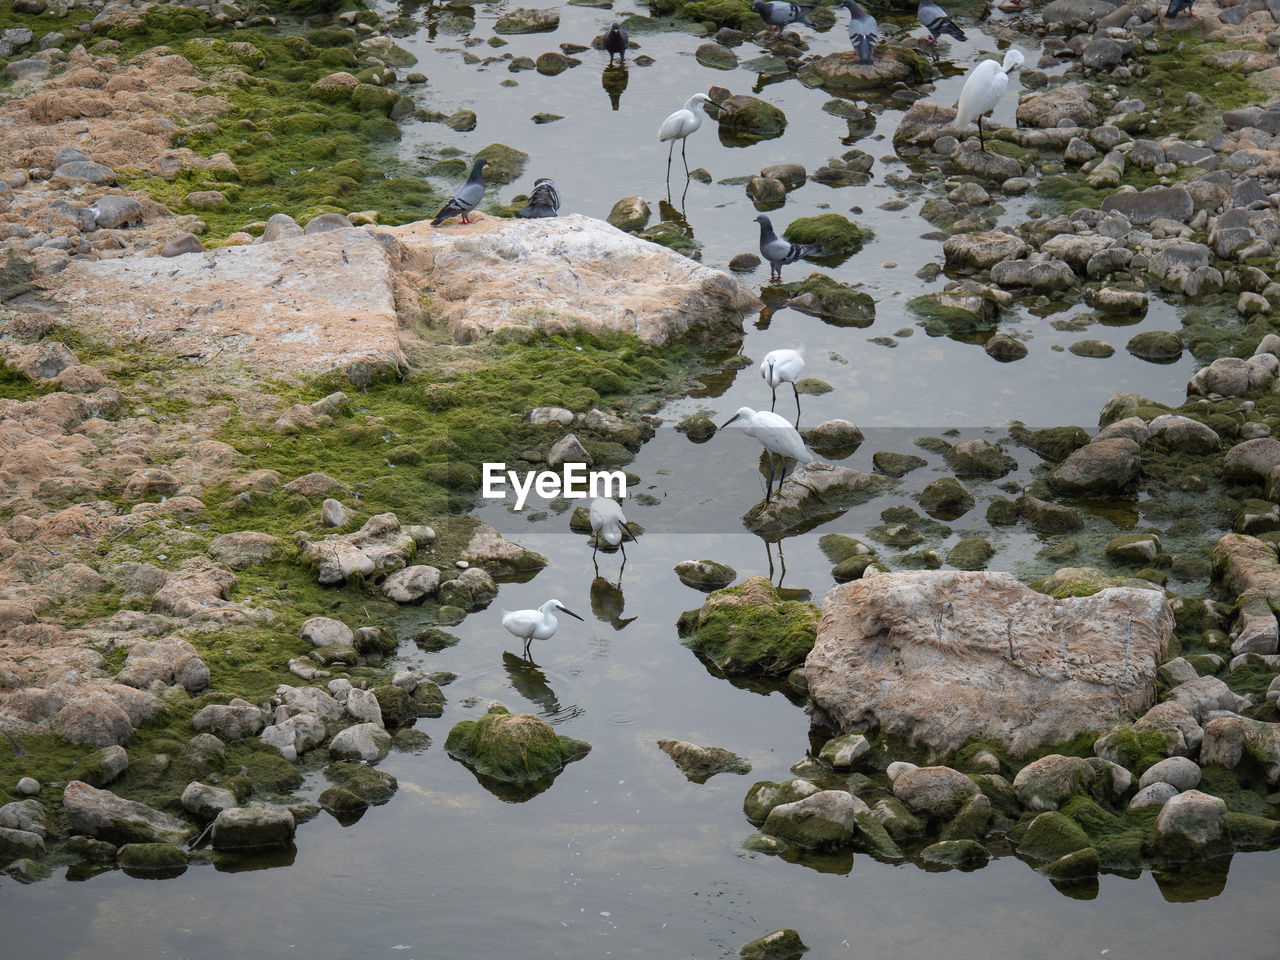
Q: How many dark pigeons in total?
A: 8